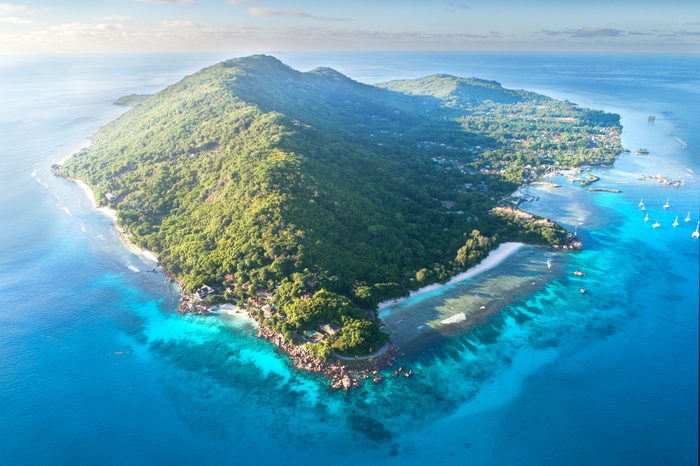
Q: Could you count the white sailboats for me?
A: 8